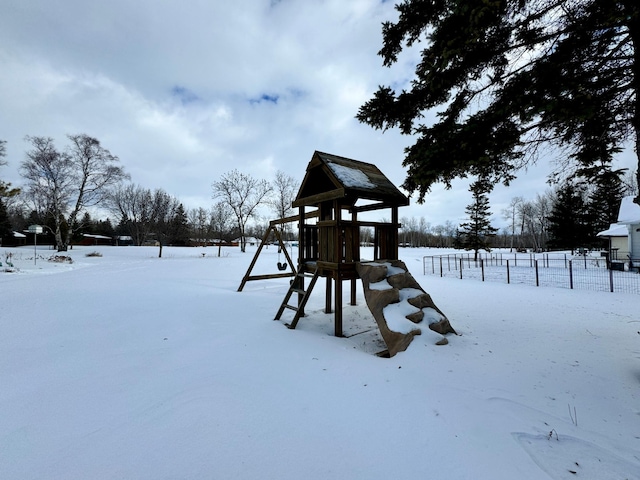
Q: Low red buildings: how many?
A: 2